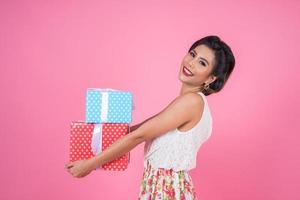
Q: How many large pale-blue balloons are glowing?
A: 0